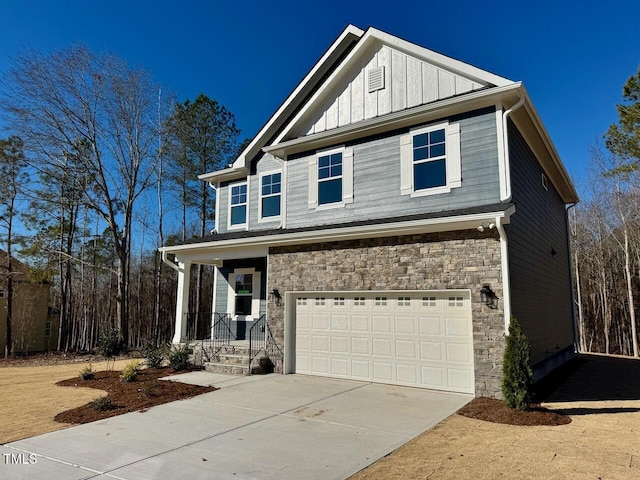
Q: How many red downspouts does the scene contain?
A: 0